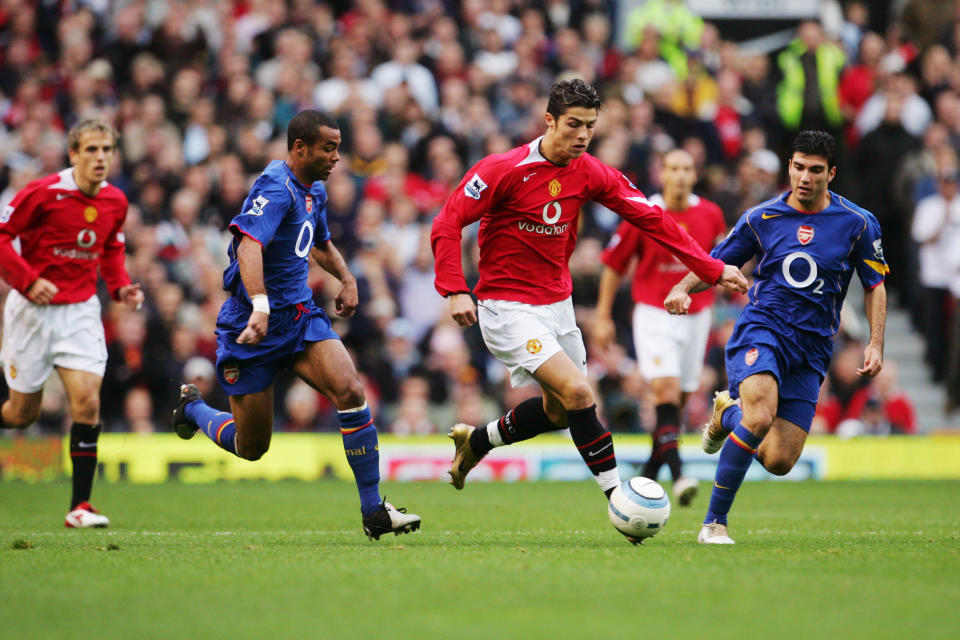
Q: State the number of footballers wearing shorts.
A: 5